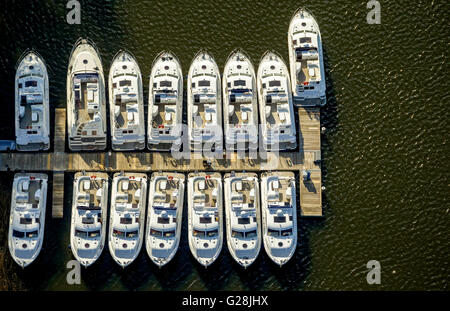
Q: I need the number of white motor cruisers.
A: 15